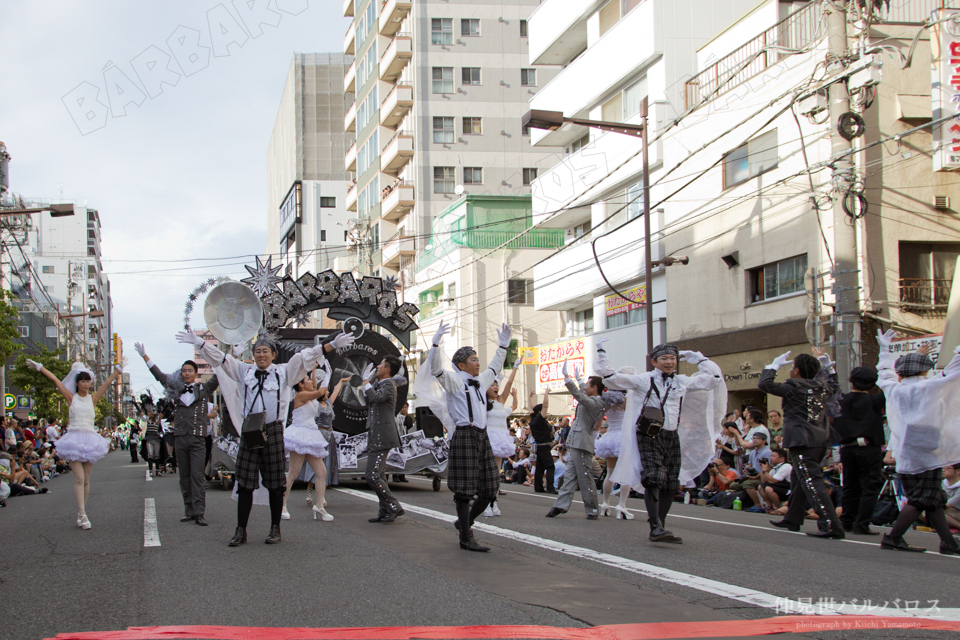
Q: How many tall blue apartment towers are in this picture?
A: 0